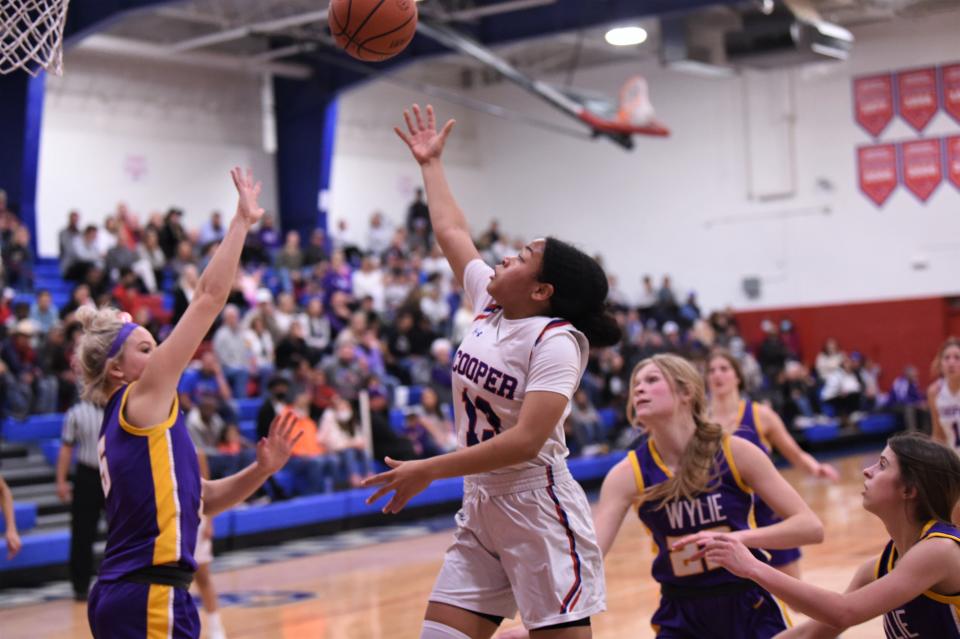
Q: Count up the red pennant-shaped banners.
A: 6